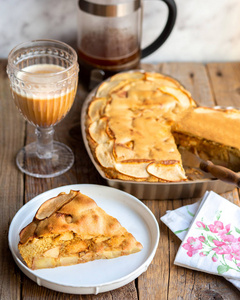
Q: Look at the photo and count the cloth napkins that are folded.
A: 2